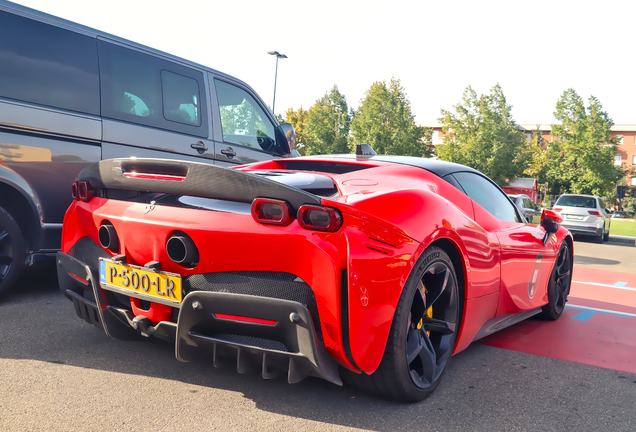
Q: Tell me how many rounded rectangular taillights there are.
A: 4